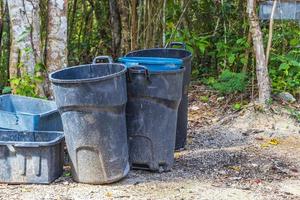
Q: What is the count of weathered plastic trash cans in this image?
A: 3